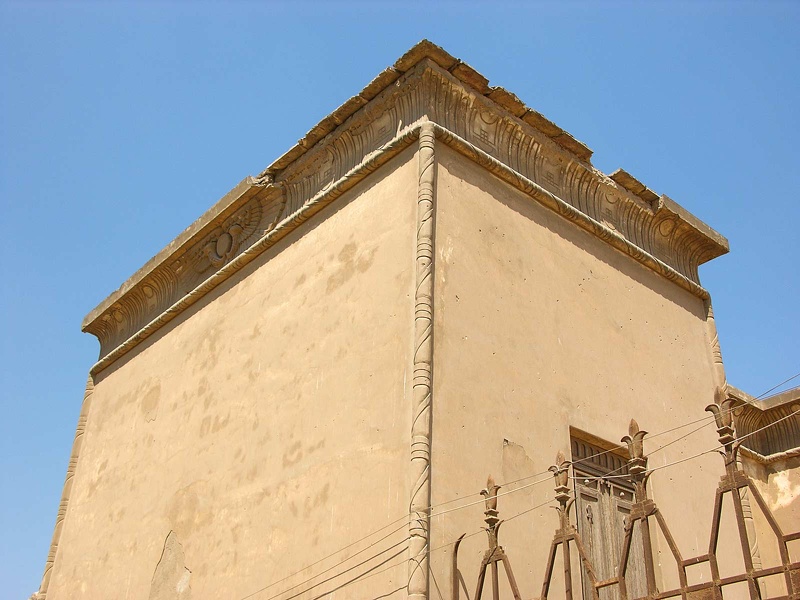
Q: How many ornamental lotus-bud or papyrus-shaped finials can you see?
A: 4